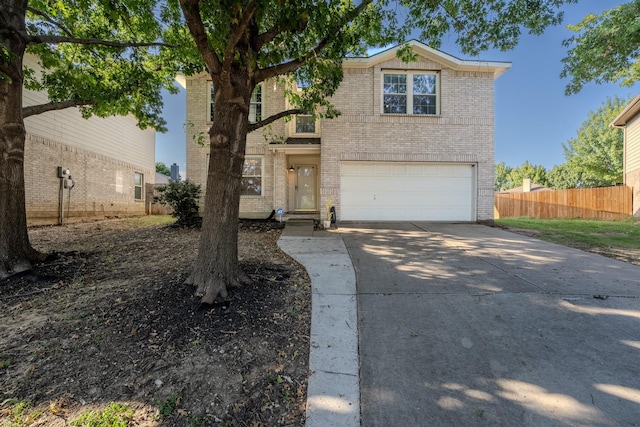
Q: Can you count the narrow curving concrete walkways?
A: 1